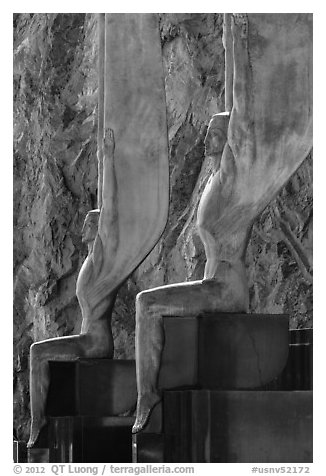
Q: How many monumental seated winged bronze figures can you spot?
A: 2